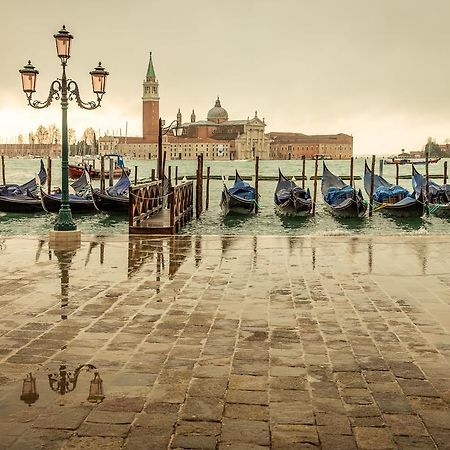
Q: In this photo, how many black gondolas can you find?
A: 8